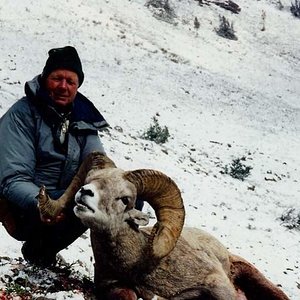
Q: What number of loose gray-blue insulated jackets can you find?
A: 1